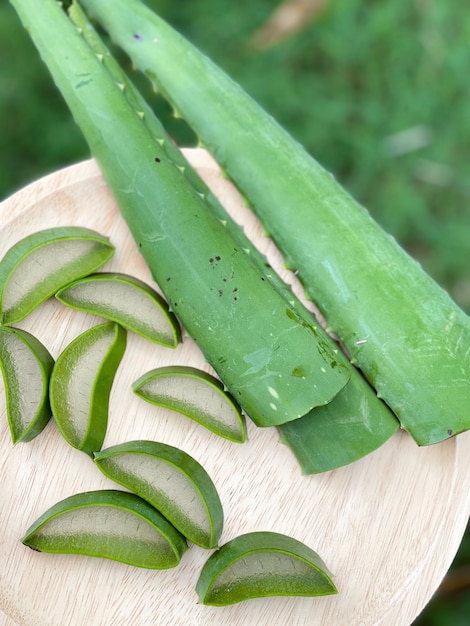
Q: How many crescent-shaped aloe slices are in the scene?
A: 8